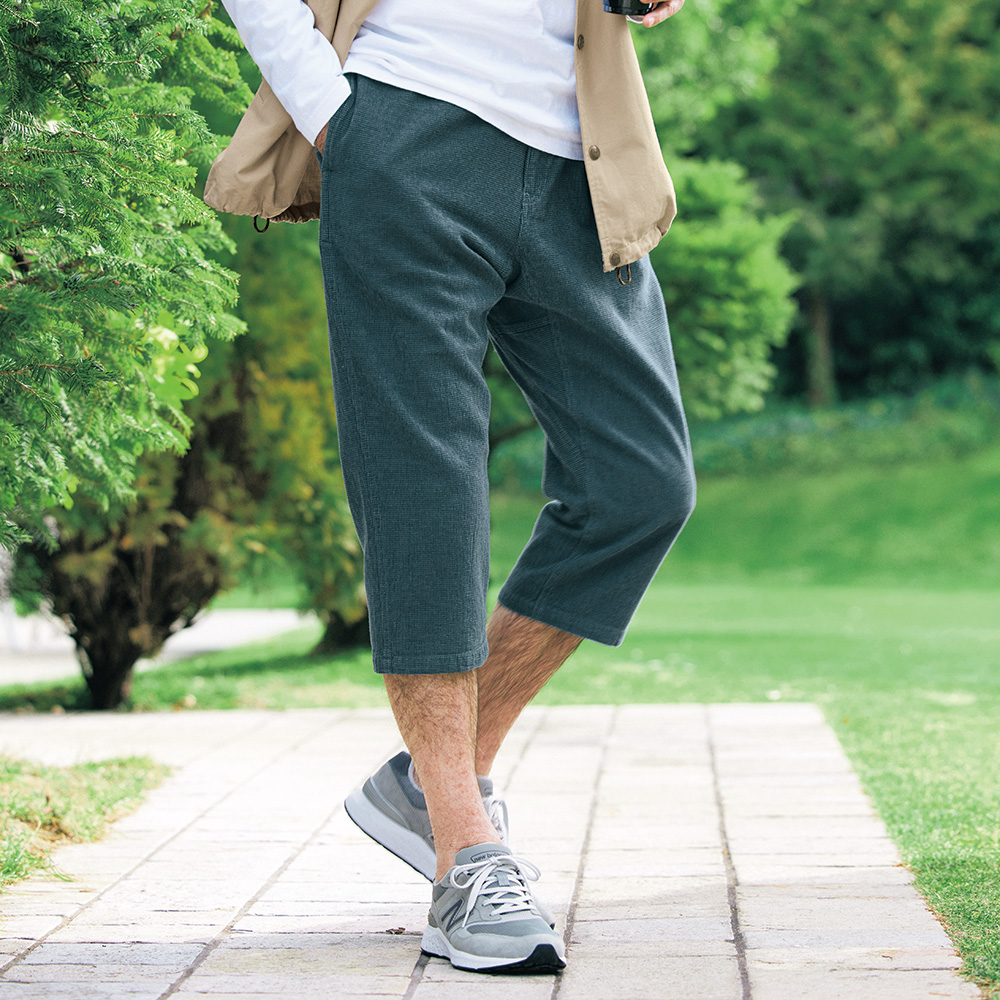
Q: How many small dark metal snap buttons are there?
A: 3